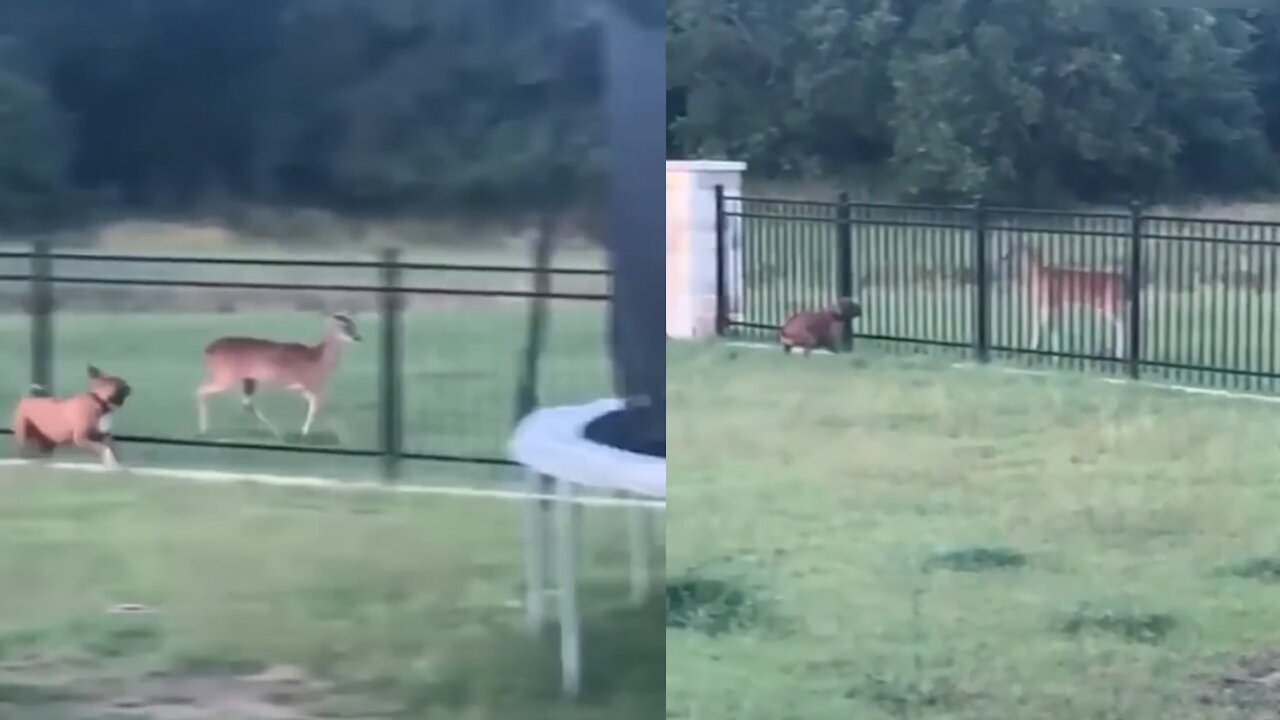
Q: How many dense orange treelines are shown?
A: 0